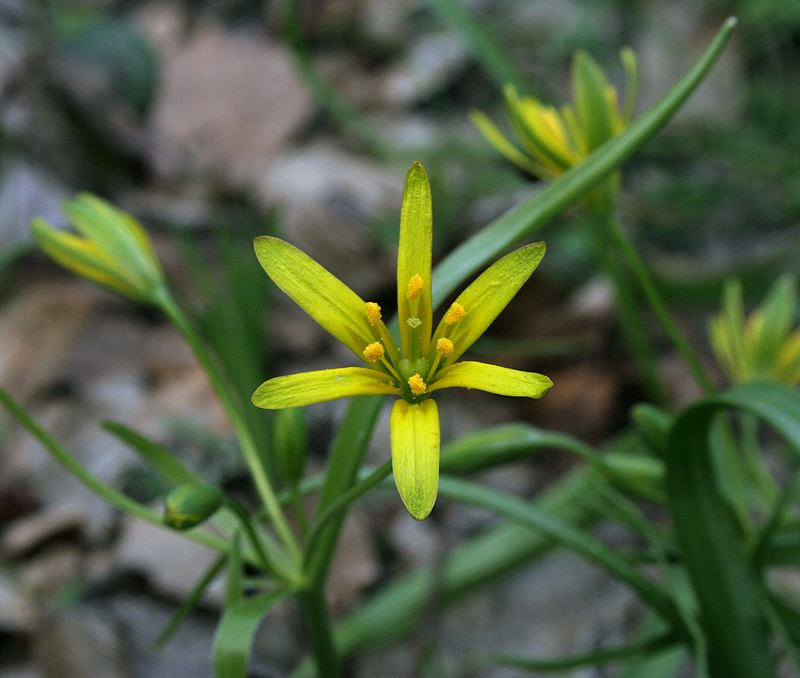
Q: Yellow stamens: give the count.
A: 6